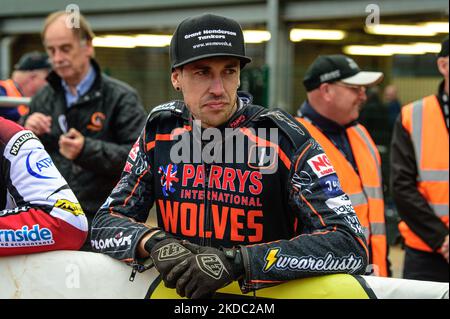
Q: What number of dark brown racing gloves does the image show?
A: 2